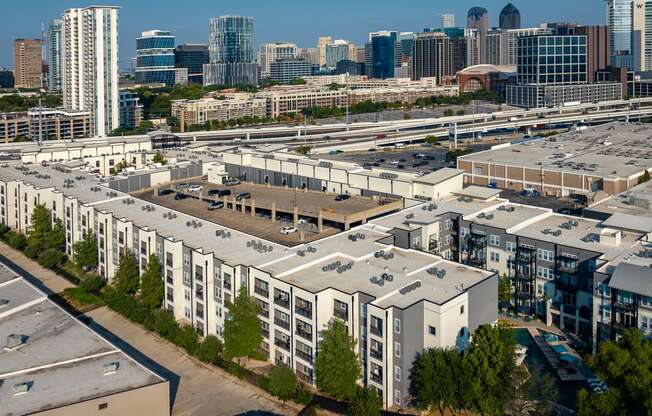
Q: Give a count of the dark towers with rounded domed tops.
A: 2